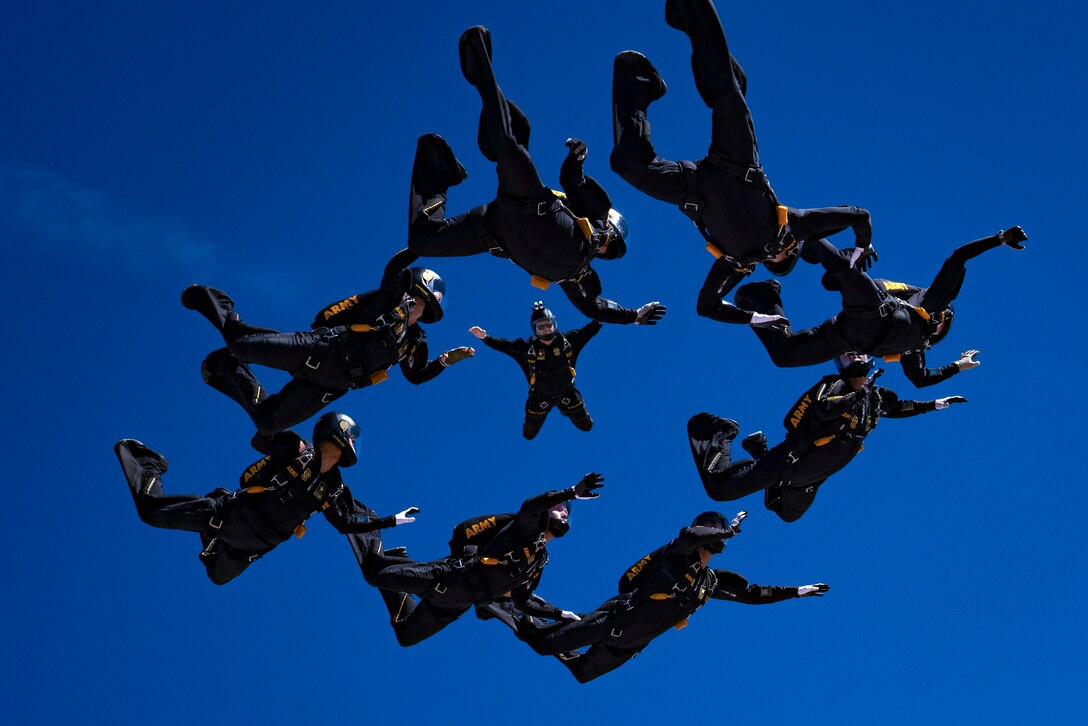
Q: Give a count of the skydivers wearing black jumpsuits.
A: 9